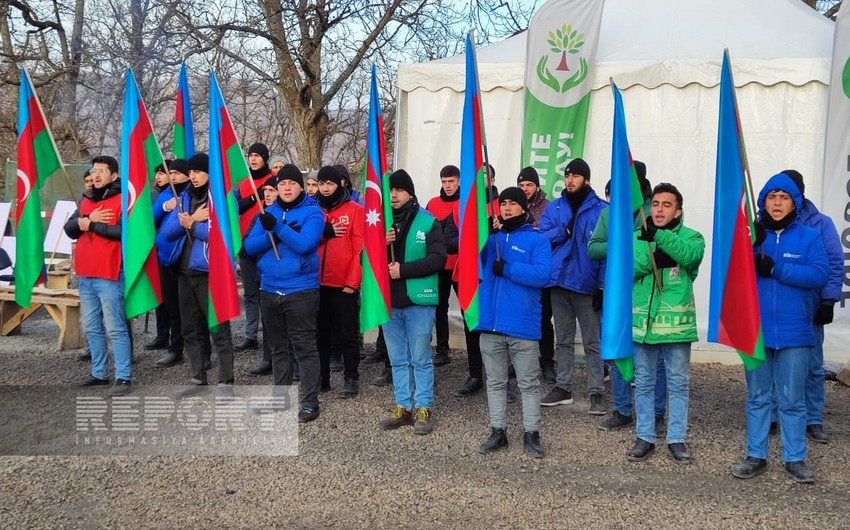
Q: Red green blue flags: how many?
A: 8